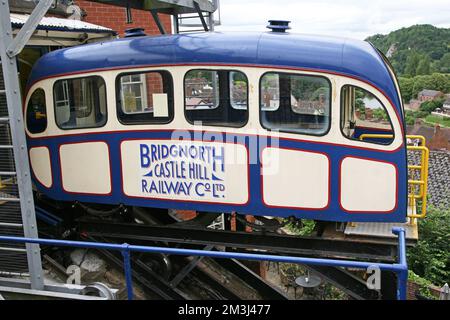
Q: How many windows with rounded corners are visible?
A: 6